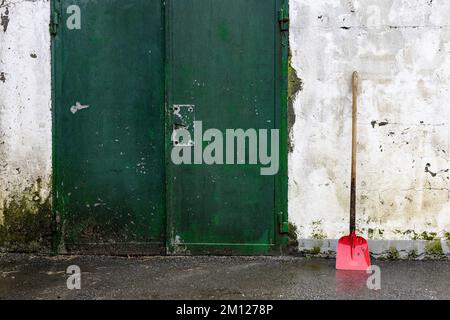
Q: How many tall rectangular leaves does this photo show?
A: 2